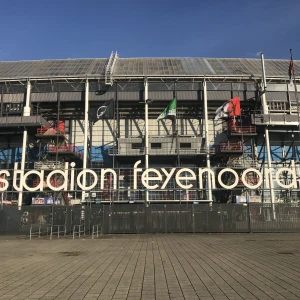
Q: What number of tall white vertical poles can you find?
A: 5